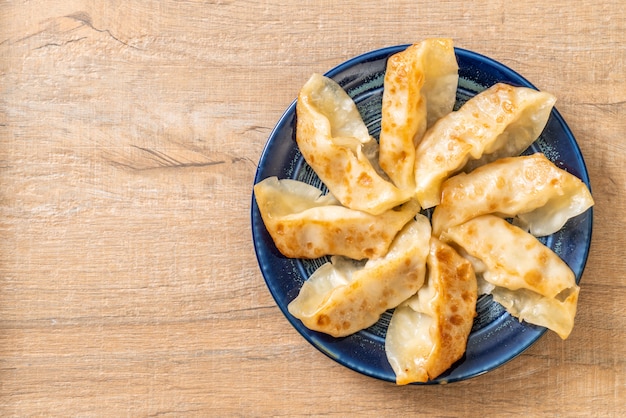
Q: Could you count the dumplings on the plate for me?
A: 8